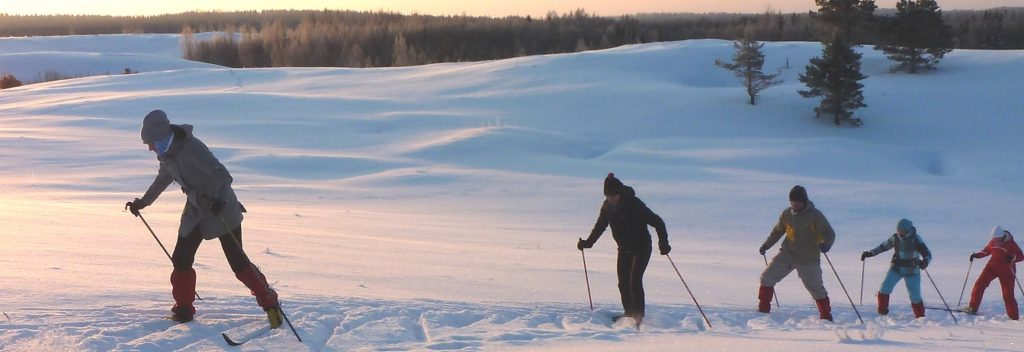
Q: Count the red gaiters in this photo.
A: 6